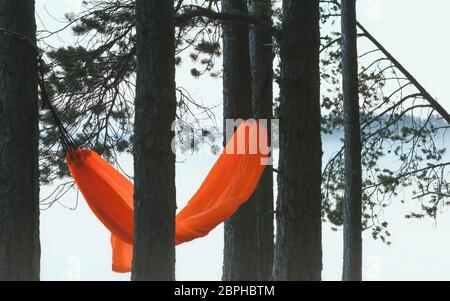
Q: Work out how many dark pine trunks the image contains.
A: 6